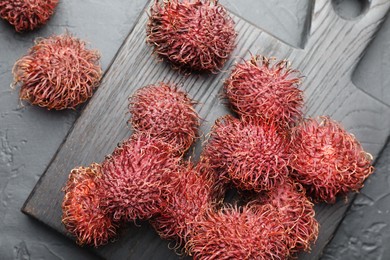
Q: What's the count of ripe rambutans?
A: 12